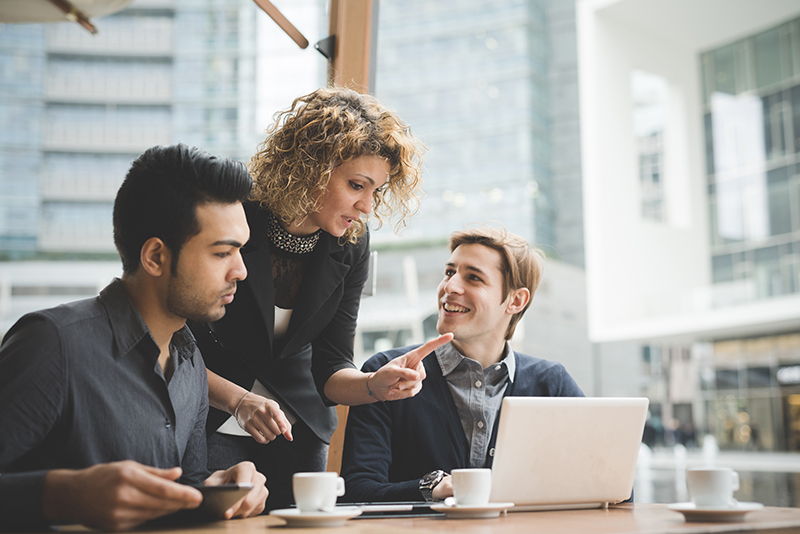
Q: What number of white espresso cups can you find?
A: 3